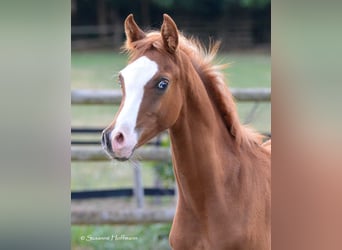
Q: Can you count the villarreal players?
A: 0